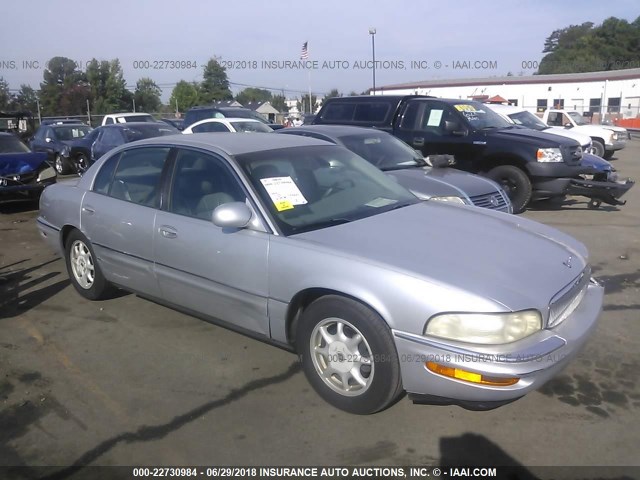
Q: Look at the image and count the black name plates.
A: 0